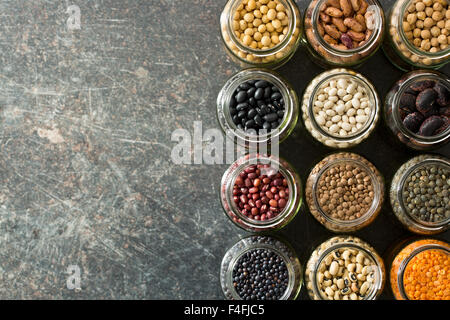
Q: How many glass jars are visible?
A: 12